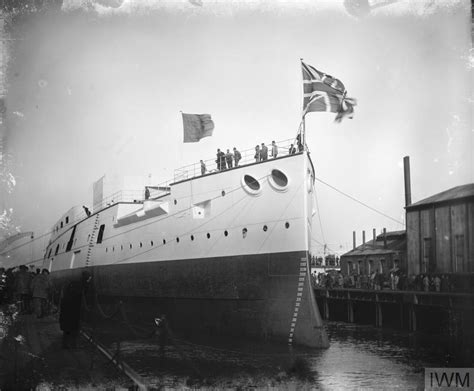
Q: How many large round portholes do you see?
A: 2